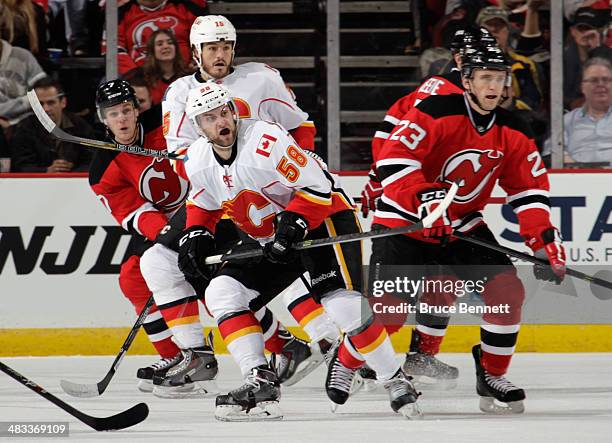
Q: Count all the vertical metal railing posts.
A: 3